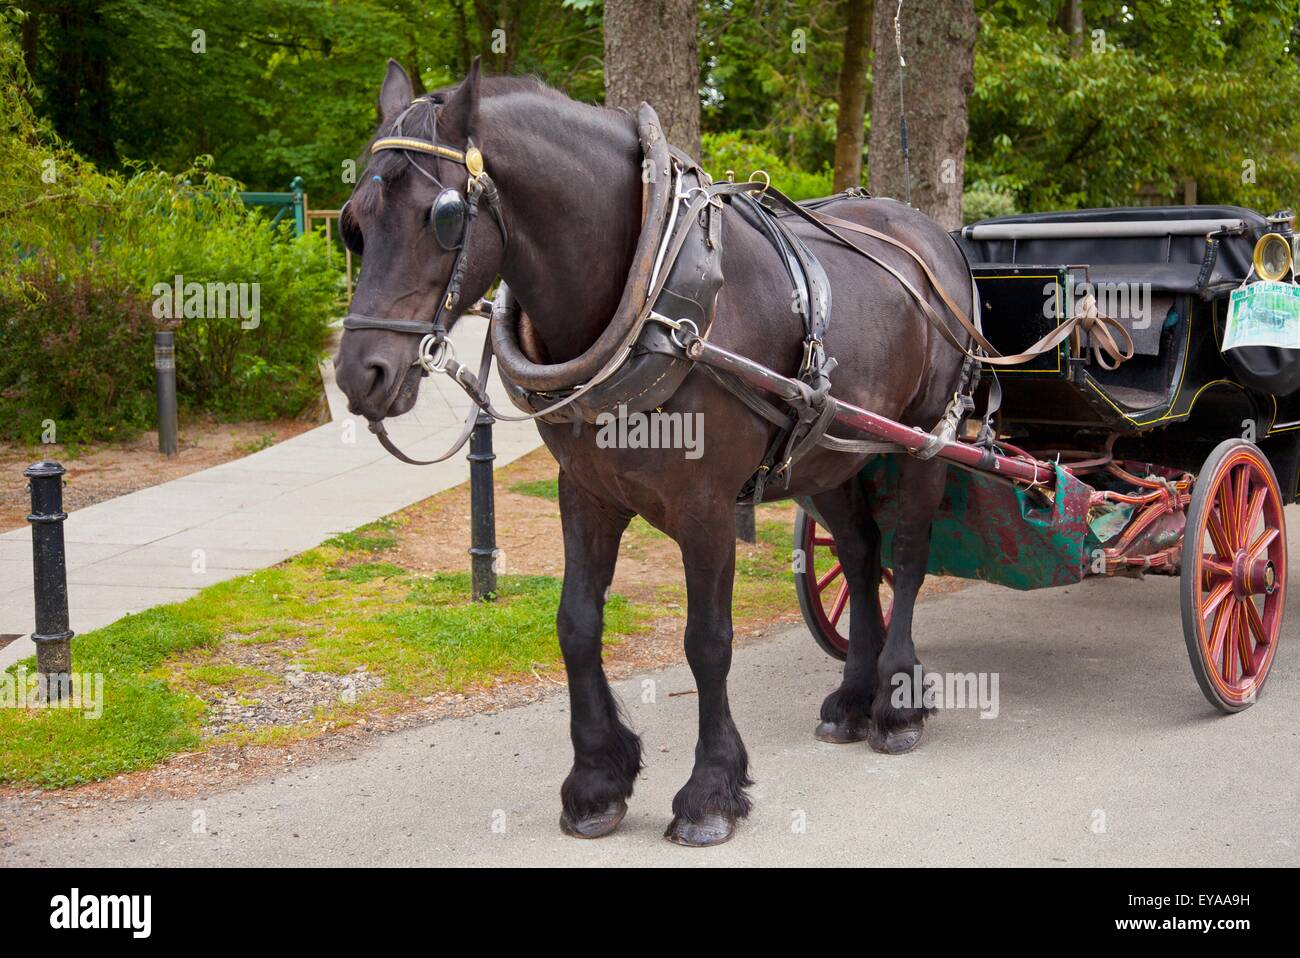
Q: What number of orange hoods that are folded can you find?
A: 0